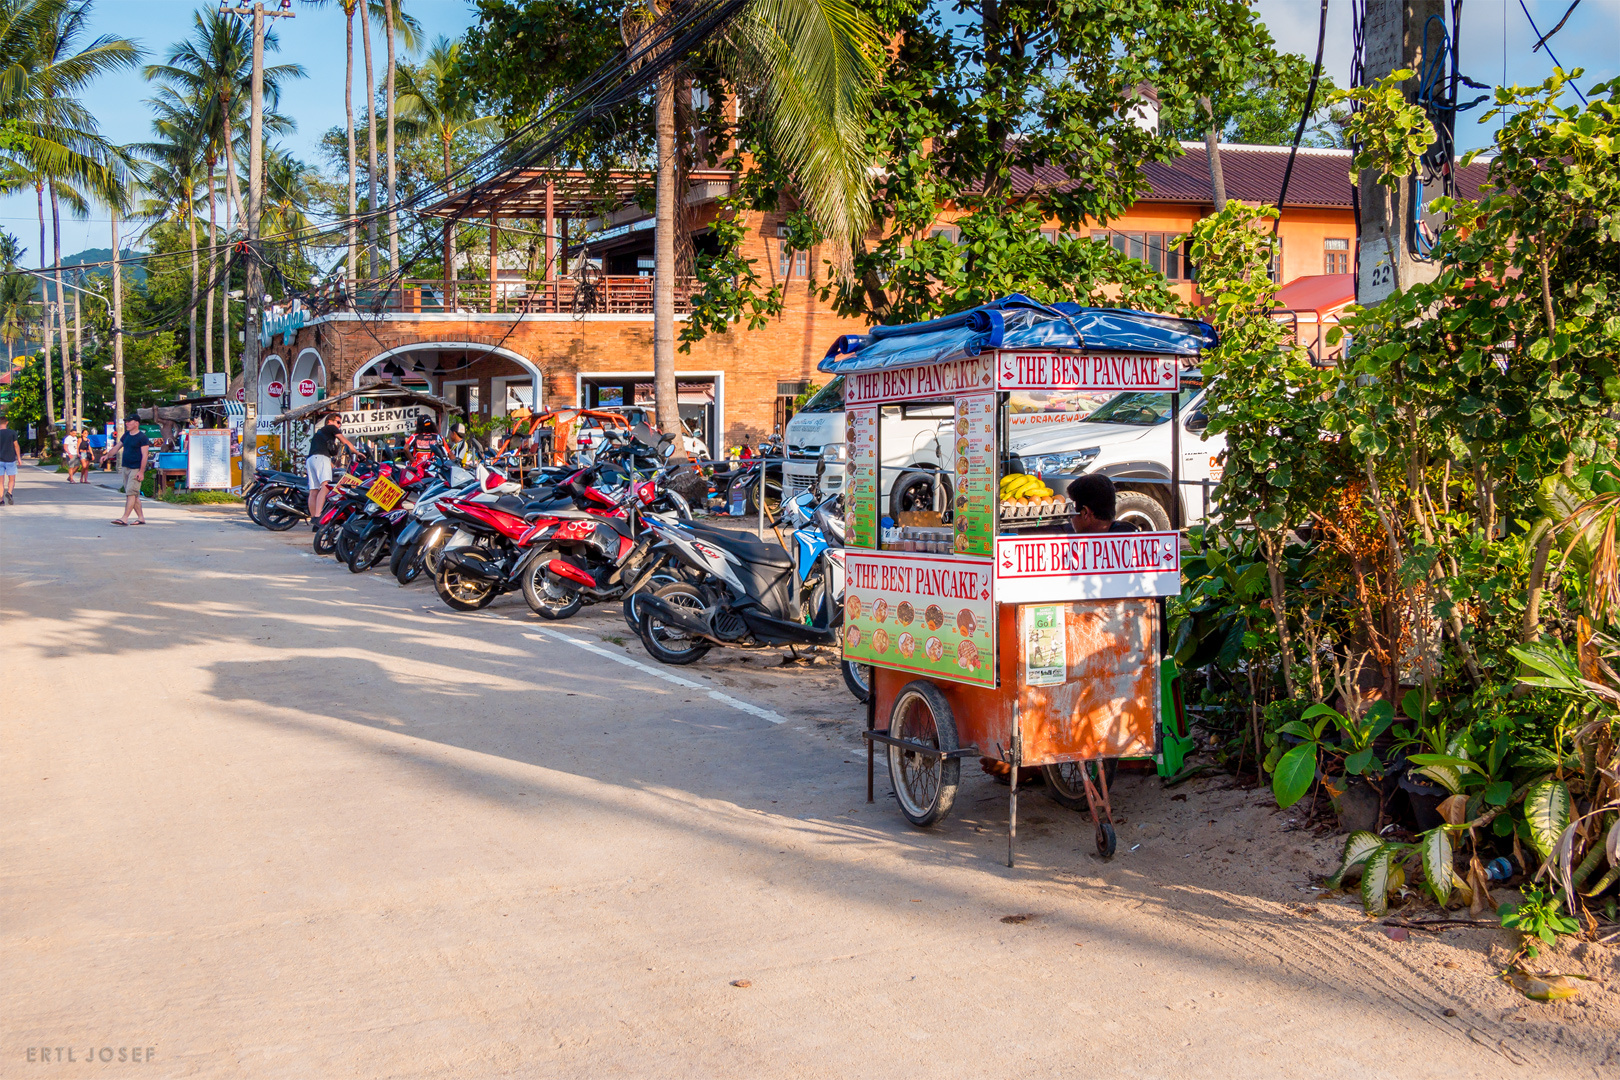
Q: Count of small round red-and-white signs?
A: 3